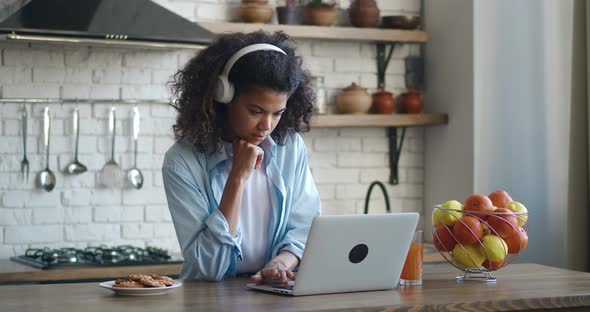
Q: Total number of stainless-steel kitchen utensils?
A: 5